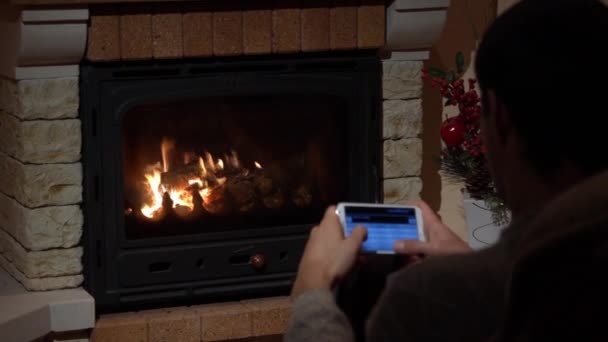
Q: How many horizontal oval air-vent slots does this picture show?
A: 2